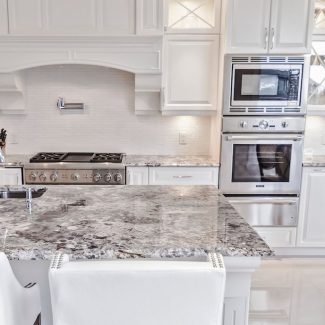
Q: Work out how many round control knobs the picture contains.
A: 10